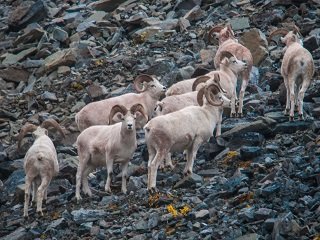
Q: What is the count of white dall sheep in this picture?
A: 8